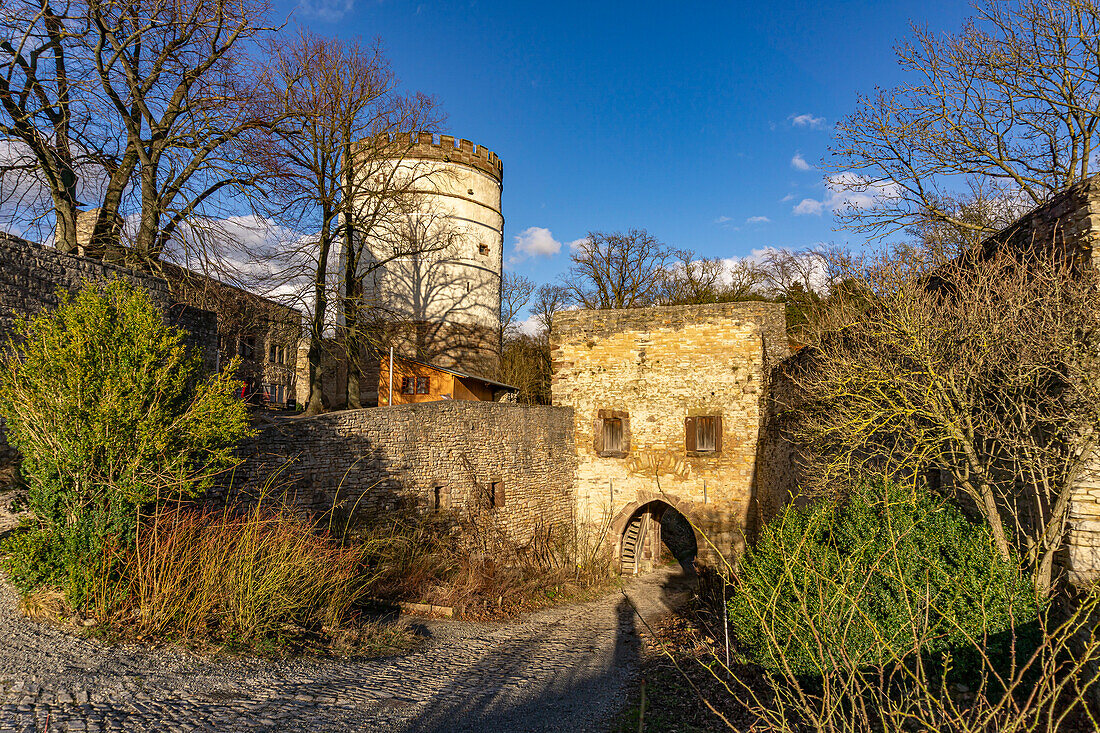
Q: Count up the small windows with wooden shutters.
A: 2